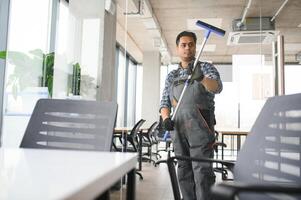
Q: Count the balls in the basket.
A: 0